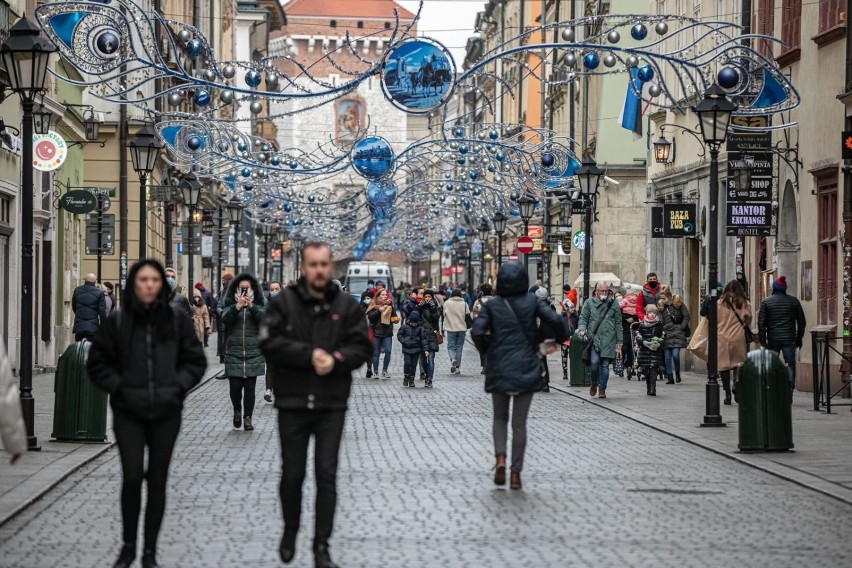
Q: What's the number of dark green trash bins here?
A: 3